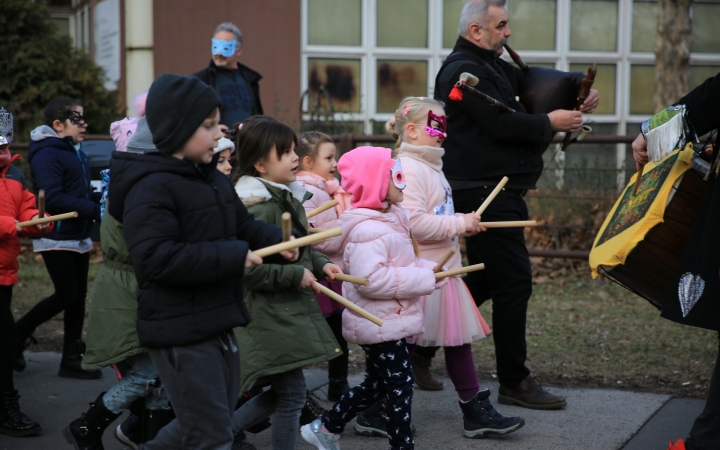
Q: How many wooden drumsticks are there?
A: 13